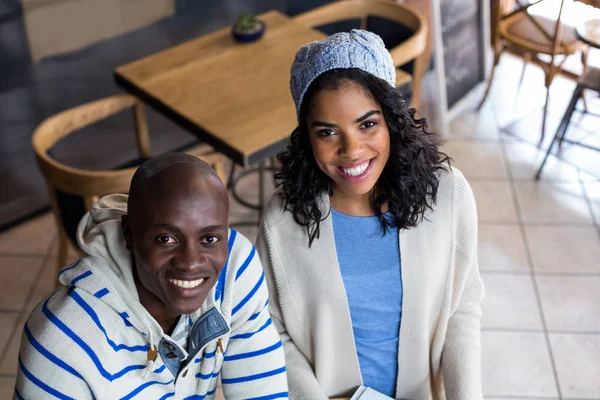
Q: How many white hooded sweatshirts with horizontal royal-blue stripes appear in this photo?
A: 1